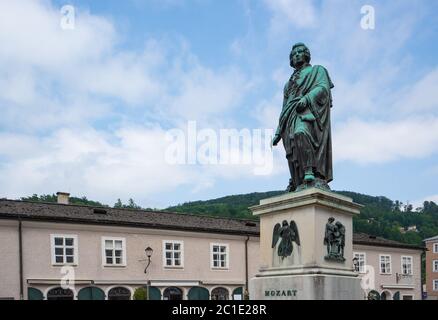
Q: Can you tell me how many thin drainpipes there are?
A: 2